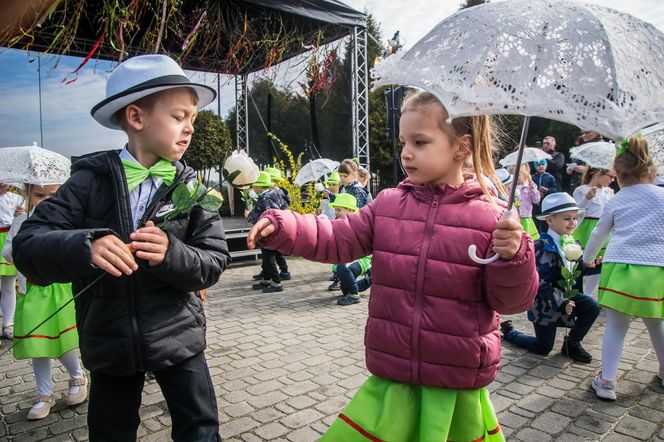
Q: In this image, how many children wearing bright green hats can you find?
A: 4